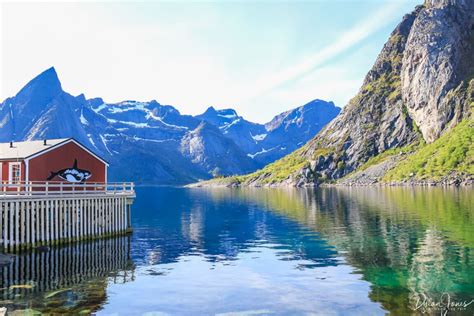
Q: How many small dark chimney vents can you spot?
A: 2